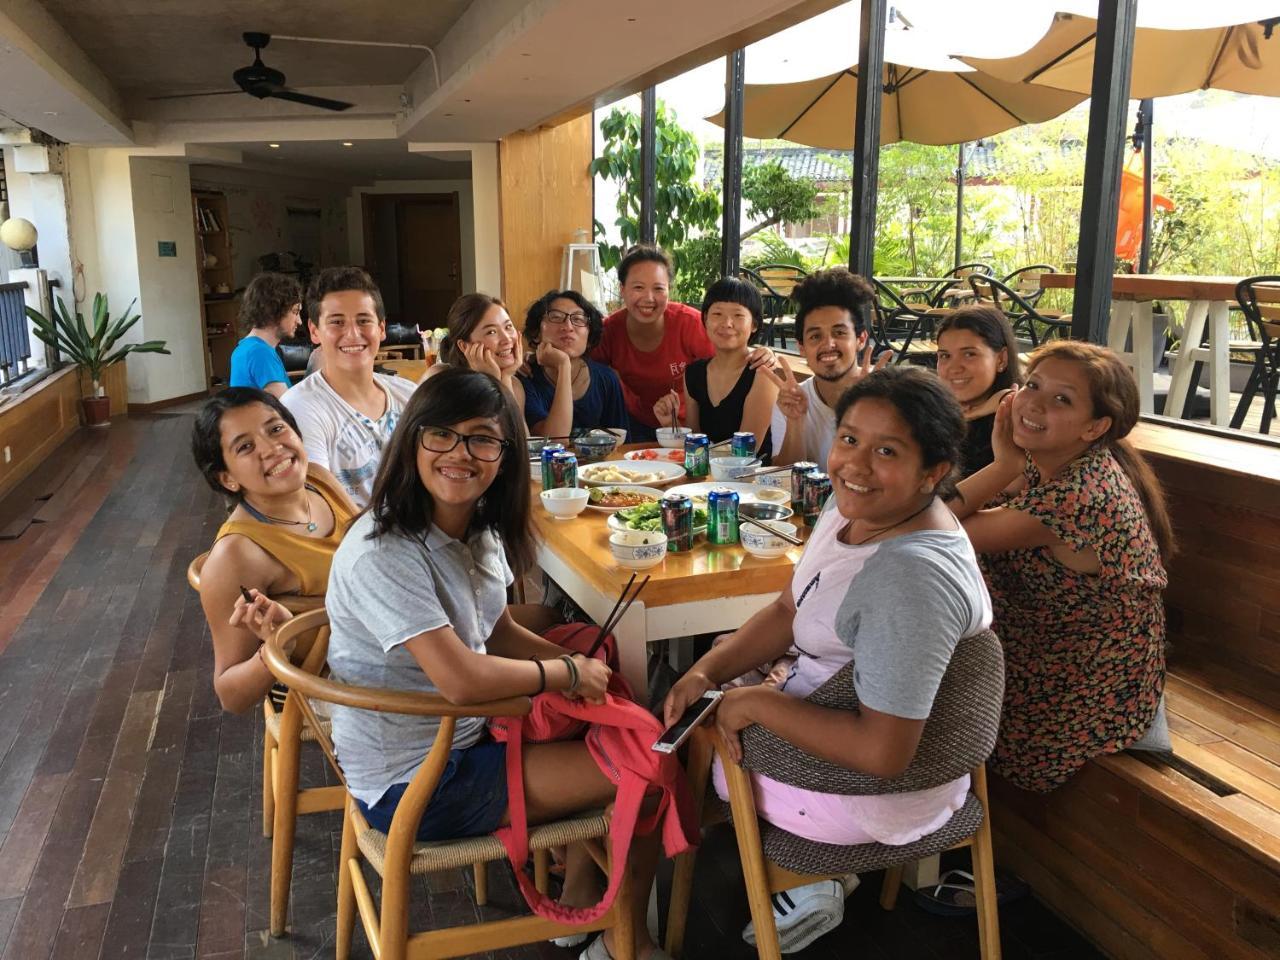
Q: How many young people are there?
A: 12